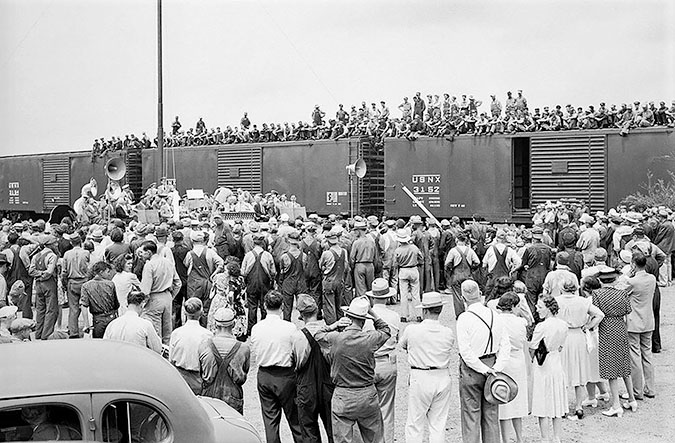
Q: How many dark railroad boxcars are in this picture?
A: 3